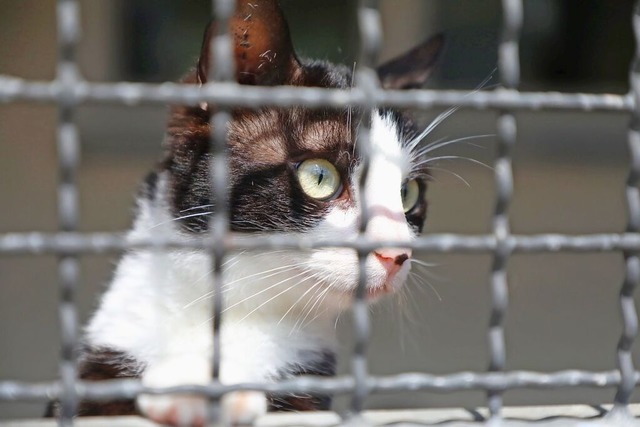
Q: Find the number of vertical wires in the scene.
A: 5